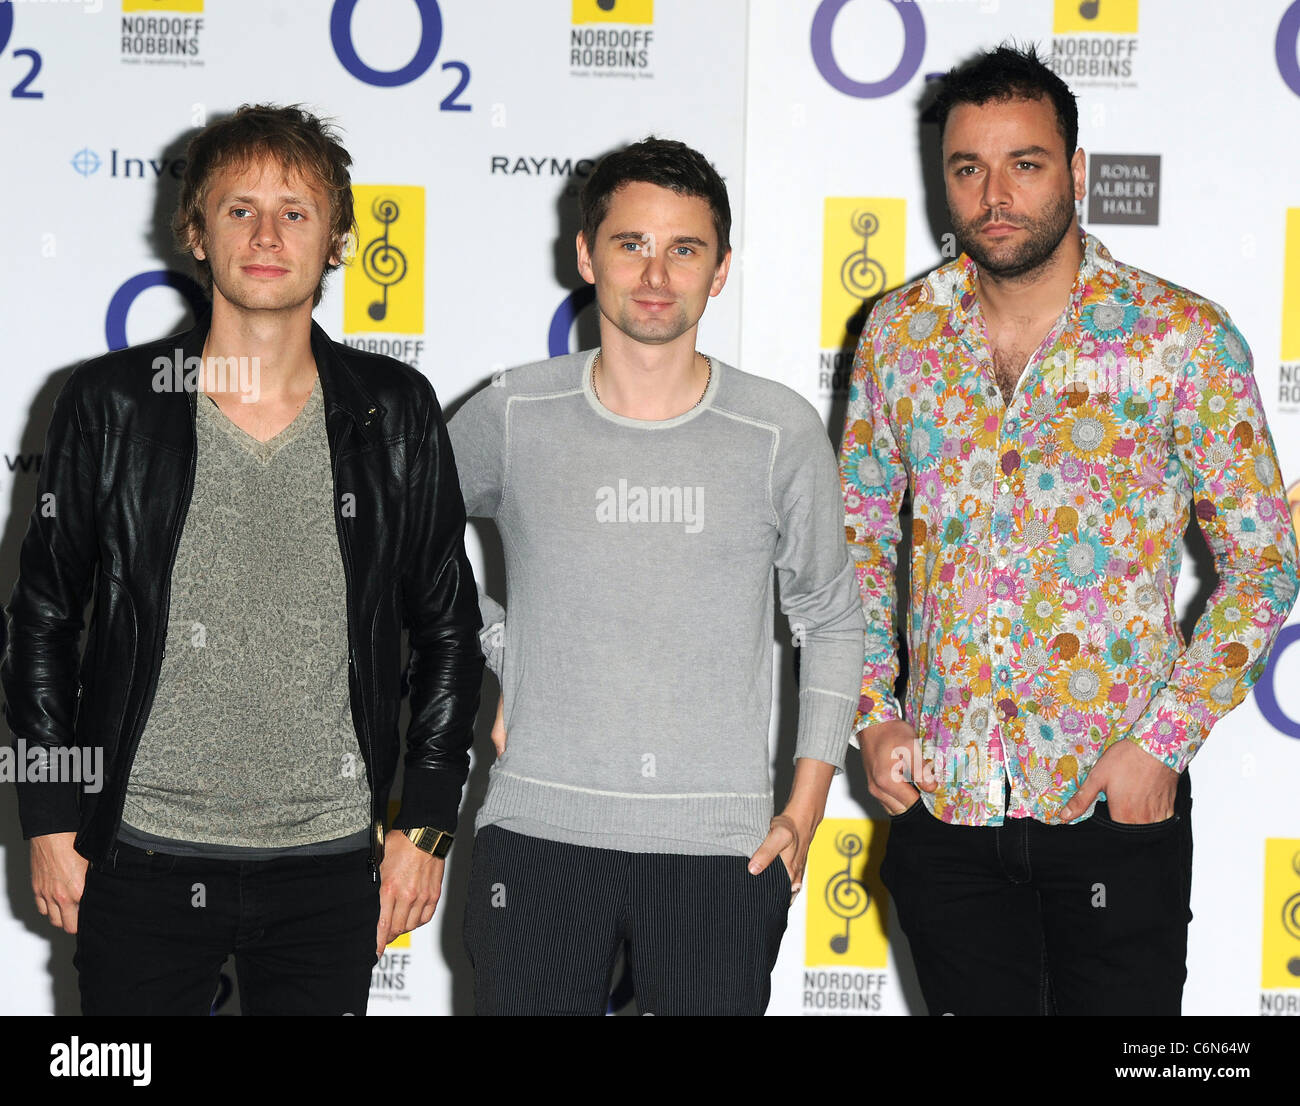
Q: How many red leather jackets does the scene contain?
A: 0